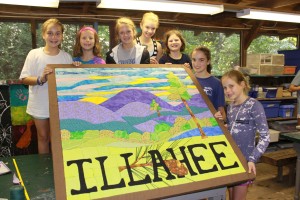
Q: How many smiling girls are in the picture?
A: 7